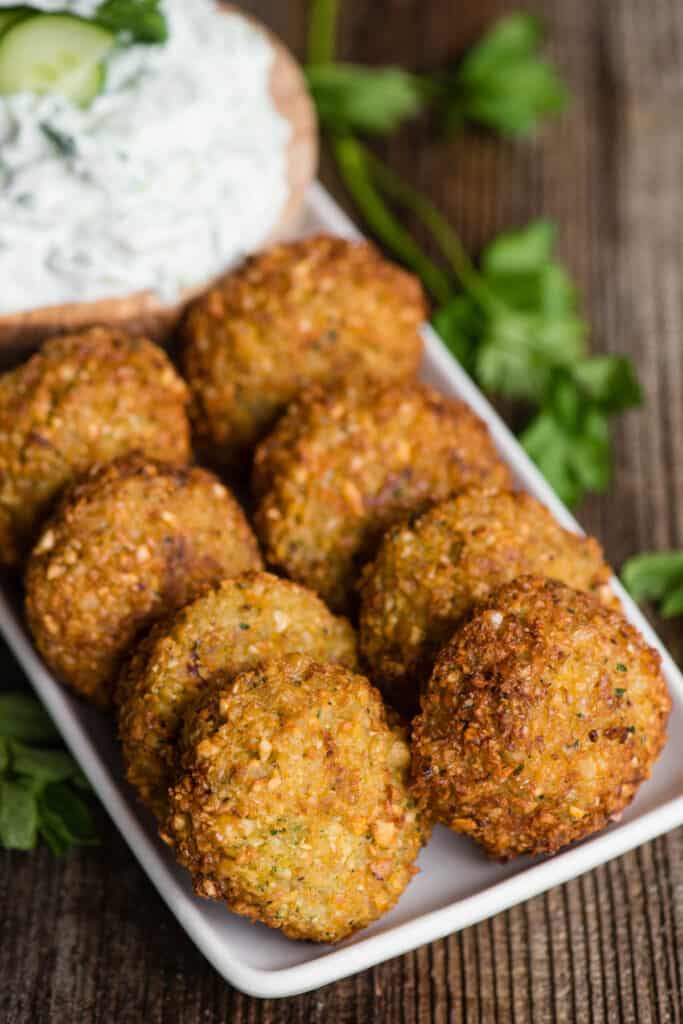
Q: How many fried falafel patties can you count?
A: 8